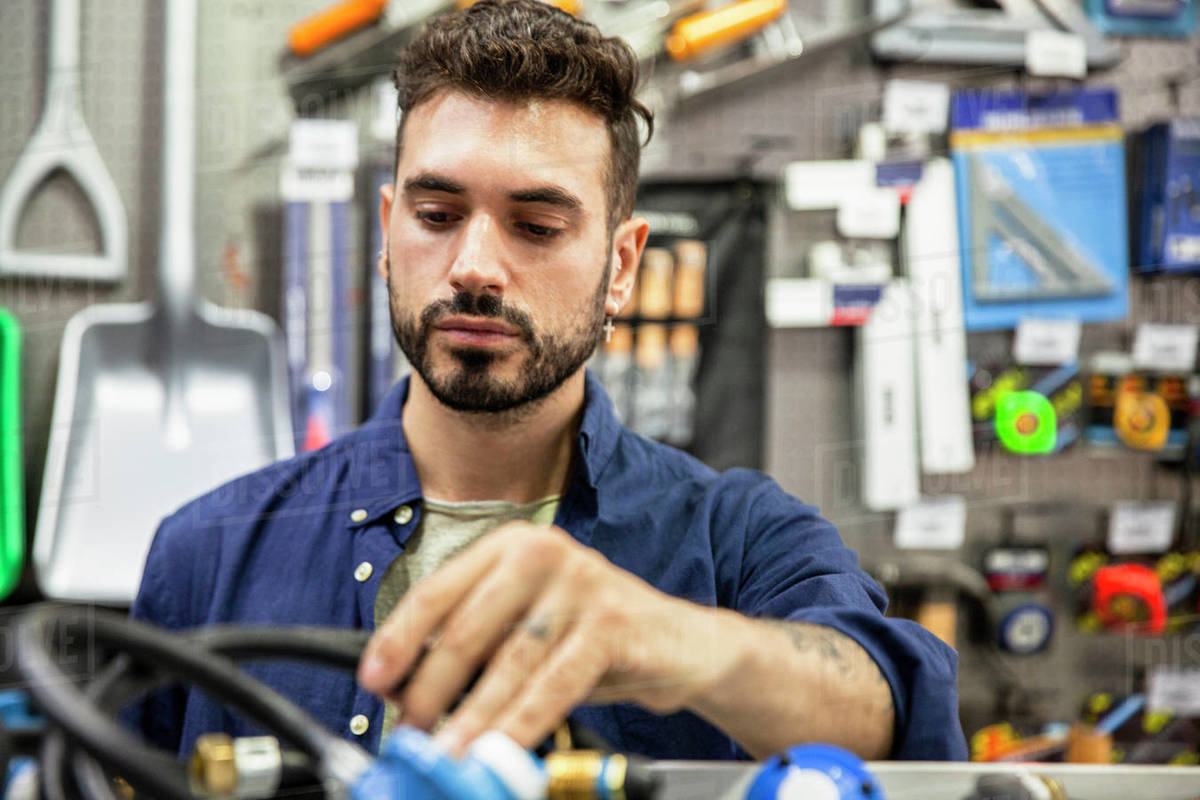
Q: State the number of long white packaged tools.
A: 2